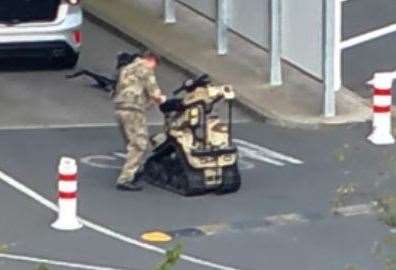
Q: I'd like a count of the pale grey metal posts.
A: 4